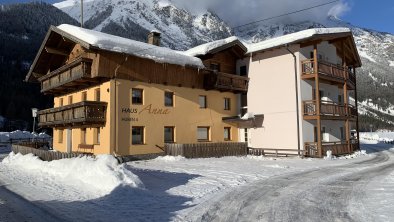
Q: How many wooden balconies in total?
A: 6